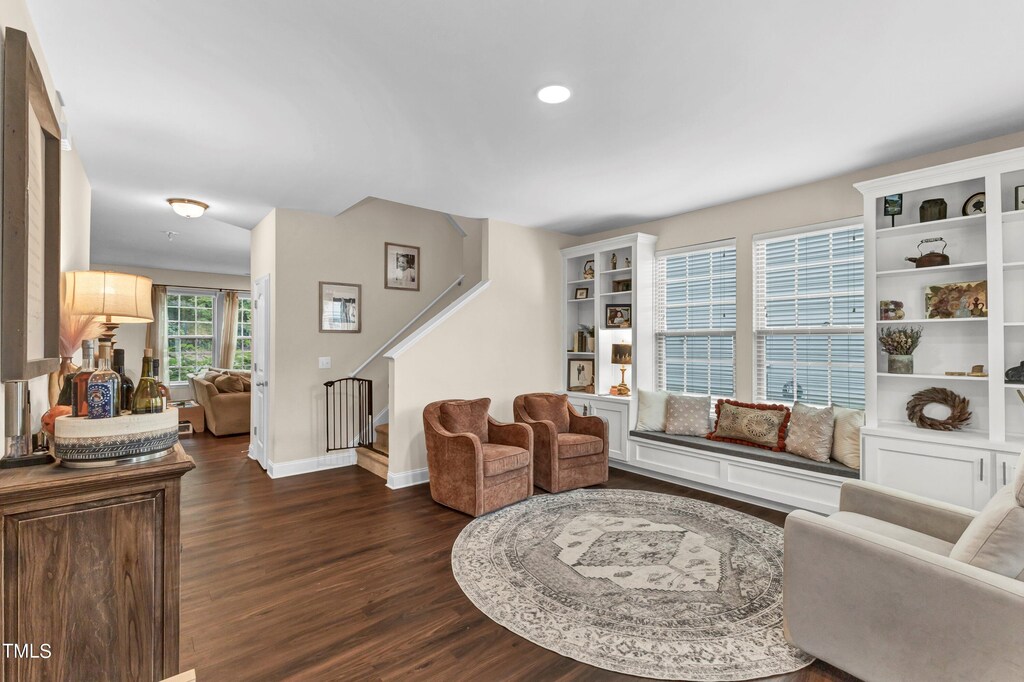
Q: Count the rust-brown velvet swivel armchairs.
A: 2